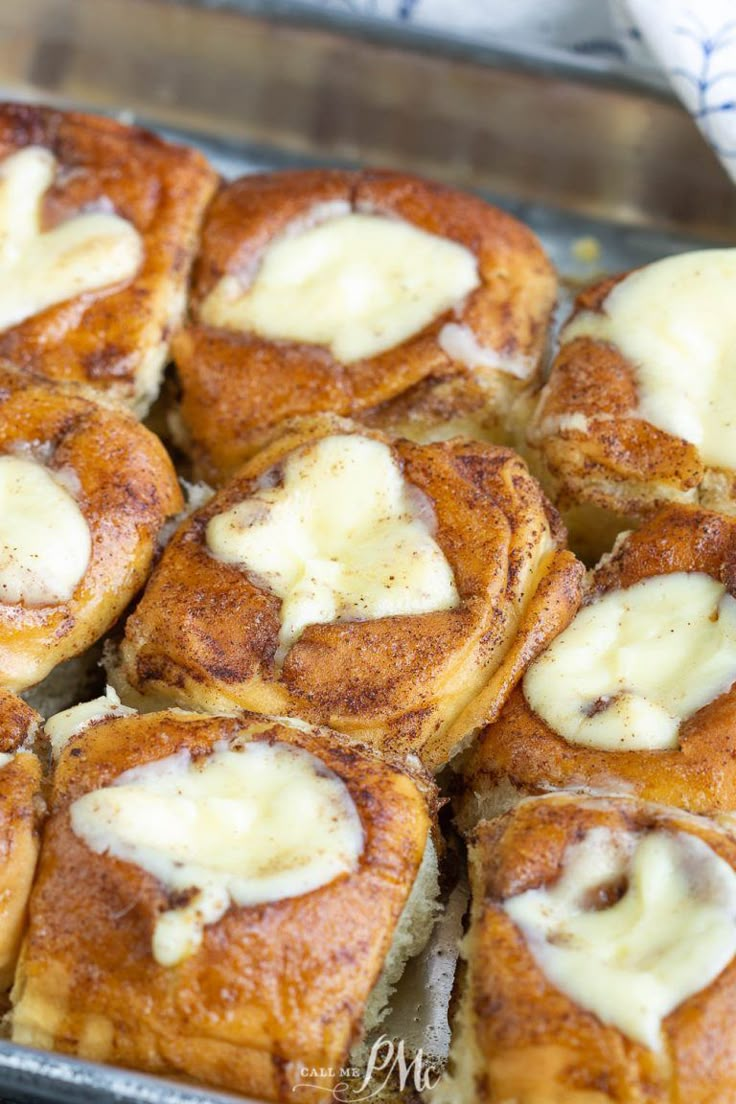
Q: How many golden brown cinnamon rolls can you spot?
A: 9